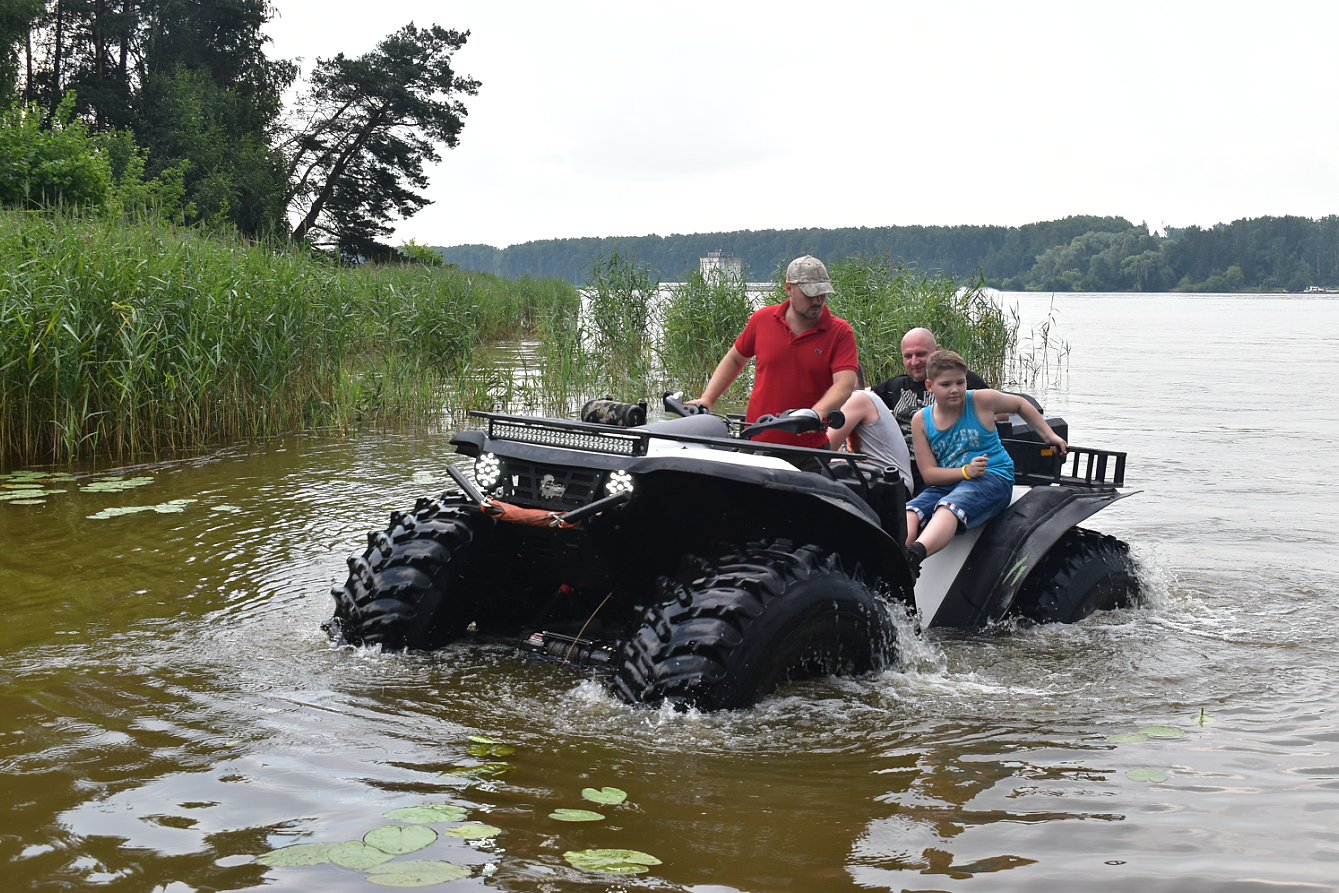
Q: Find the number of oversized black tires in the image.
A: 3